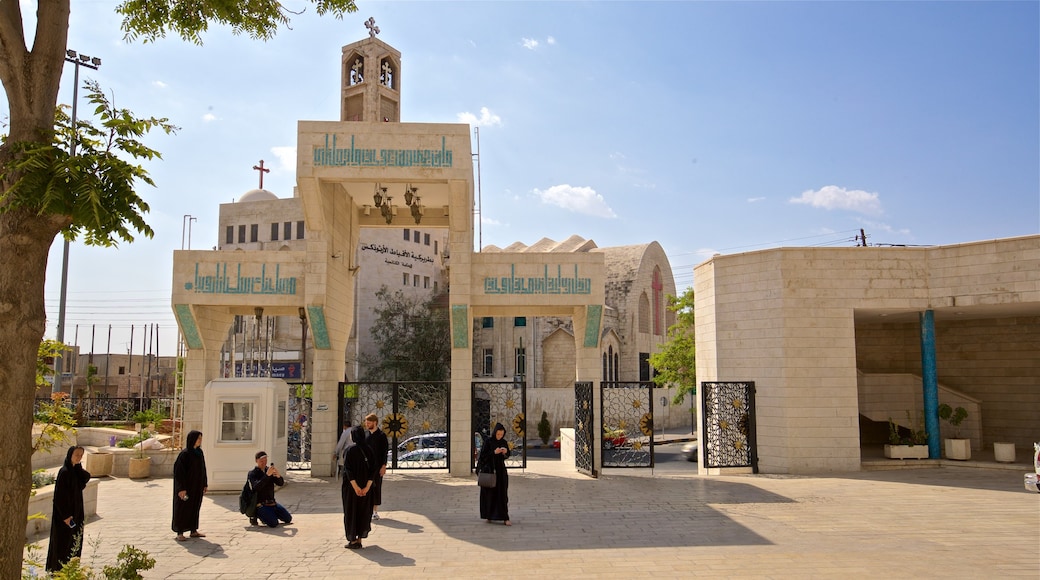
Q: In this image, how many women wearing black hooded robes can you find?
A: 4